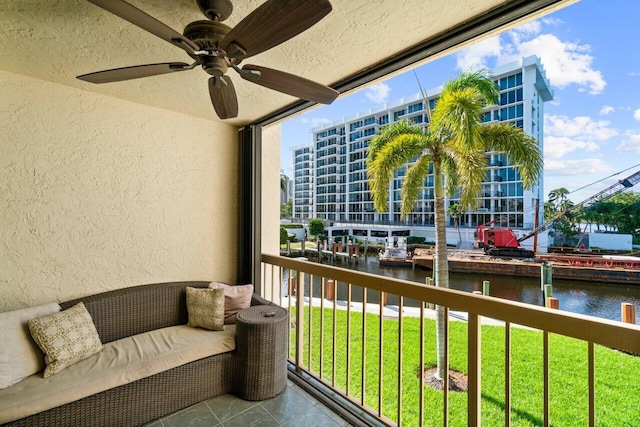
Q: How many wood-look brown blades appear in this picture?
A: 5